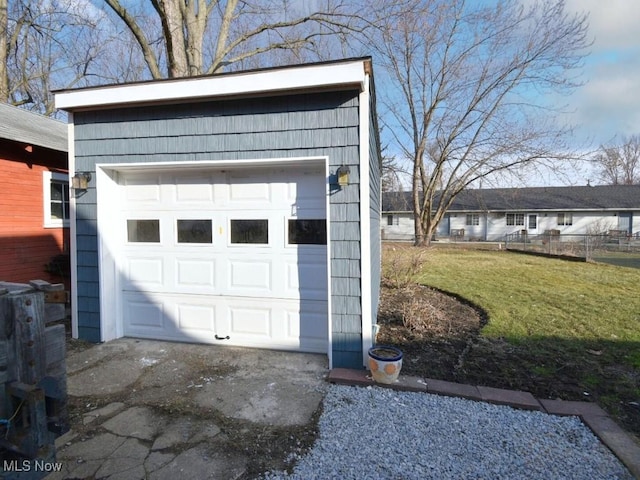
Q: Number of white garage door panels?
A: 12